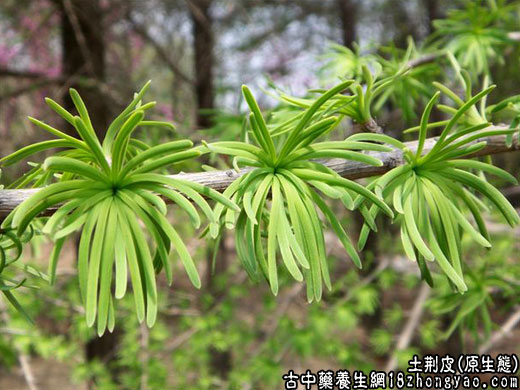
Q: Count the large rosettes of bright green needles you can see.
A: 3